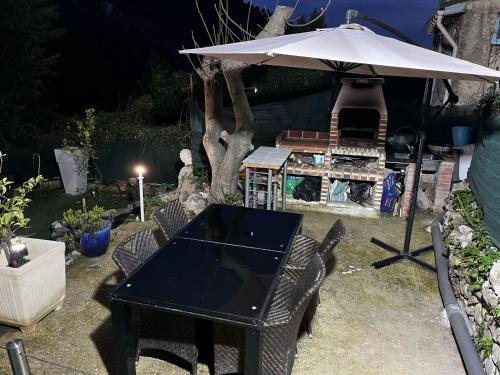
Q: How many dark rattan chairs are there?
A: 4